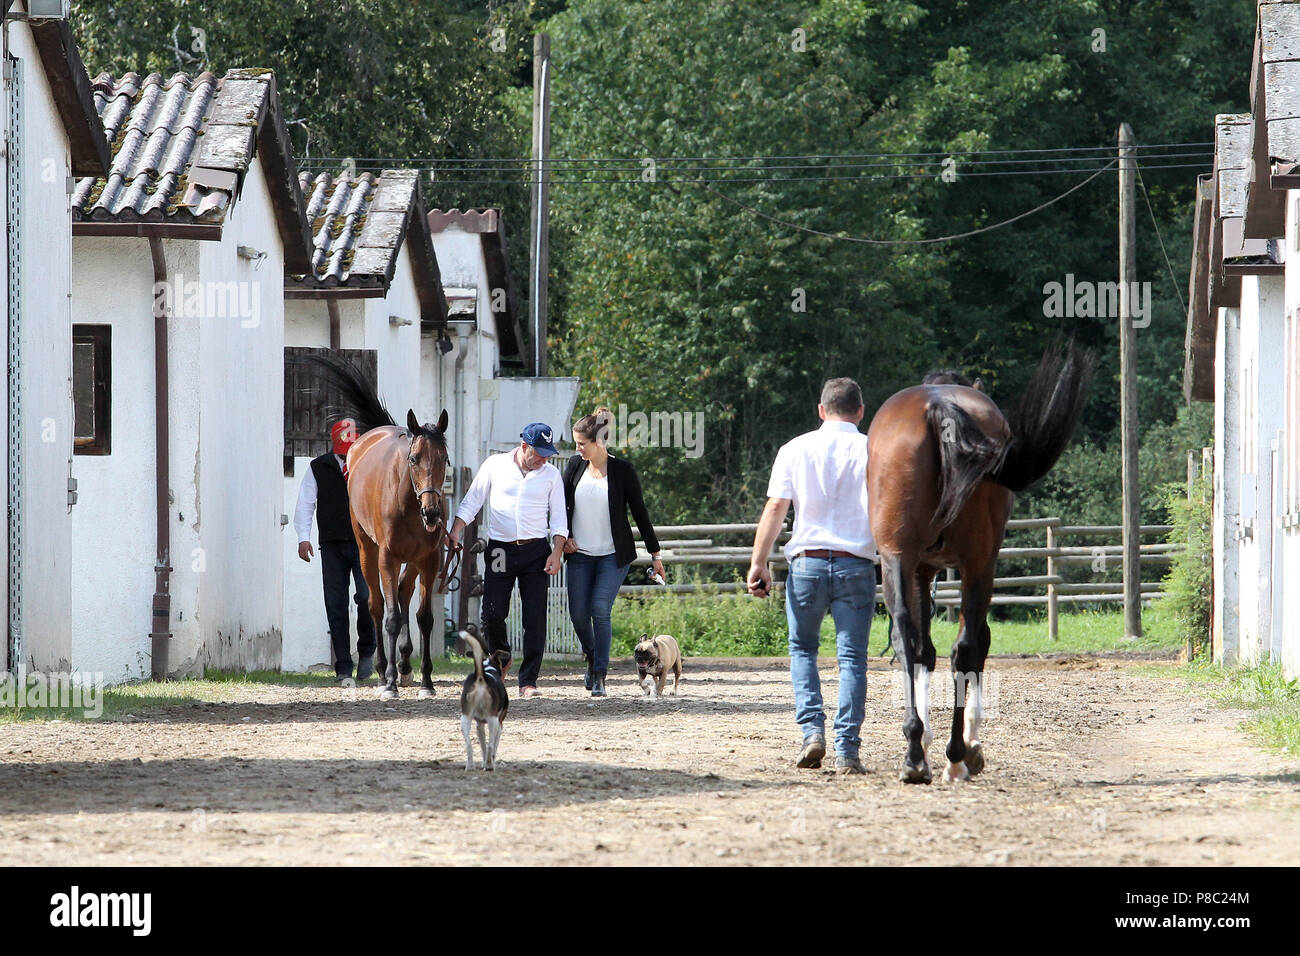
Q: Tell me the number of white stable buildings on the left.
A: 4